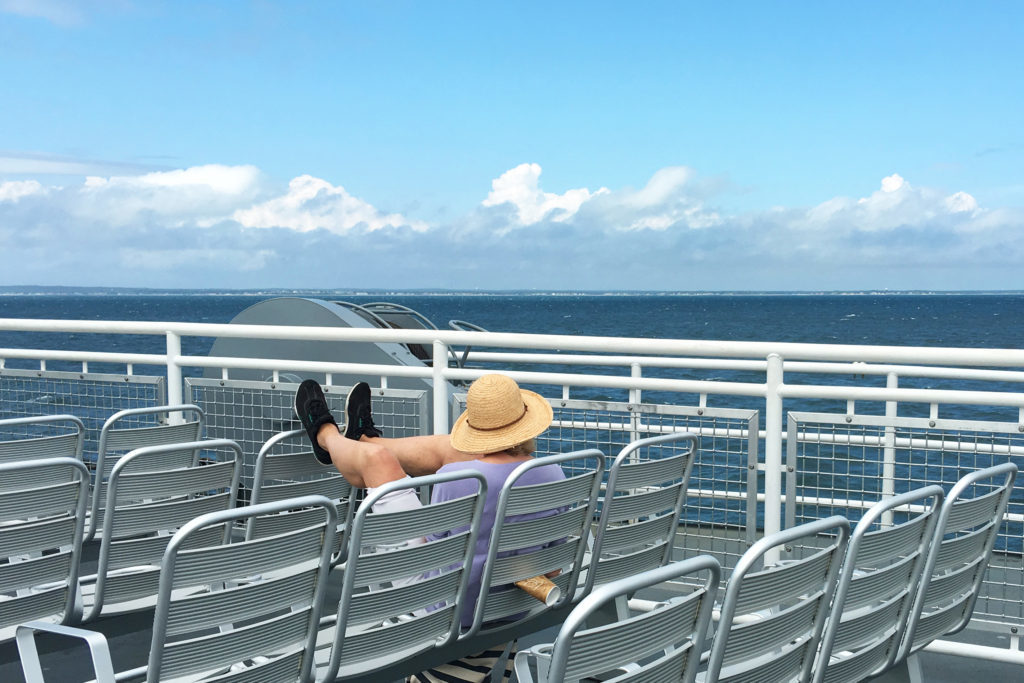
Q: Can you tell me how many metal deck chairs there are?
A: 13